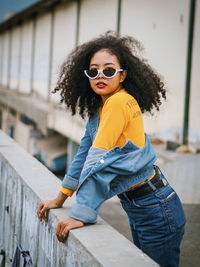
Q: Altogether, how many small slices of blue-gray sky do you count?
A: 1